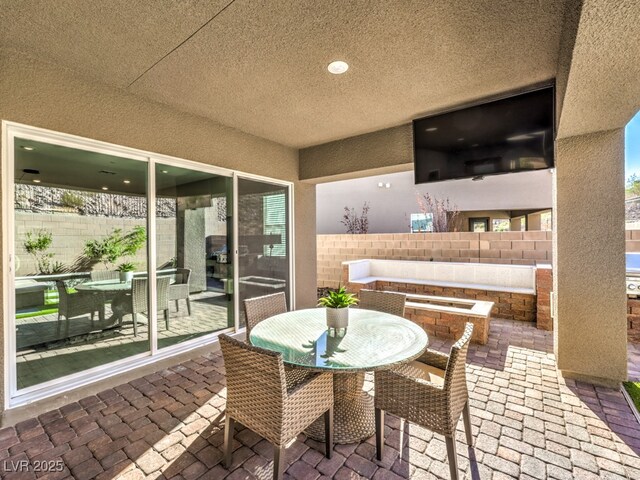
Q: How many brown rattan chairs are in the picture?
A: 4